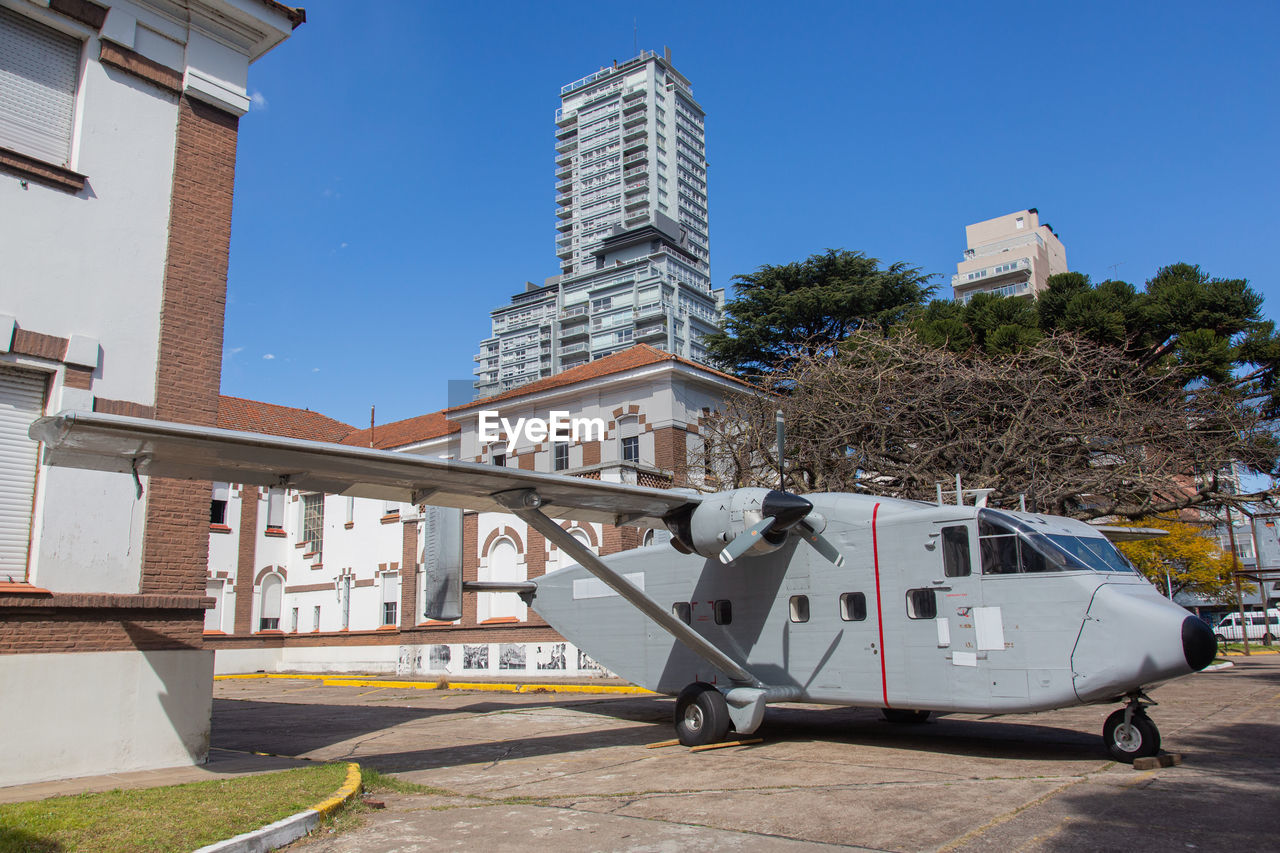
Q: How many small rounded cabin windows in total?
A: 5